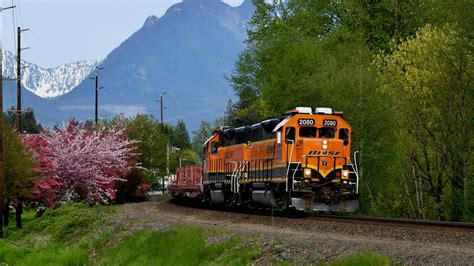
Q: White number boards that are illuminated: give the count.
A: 2